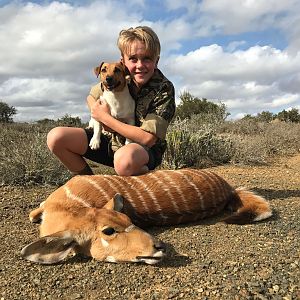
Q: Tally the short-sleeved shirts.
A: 1